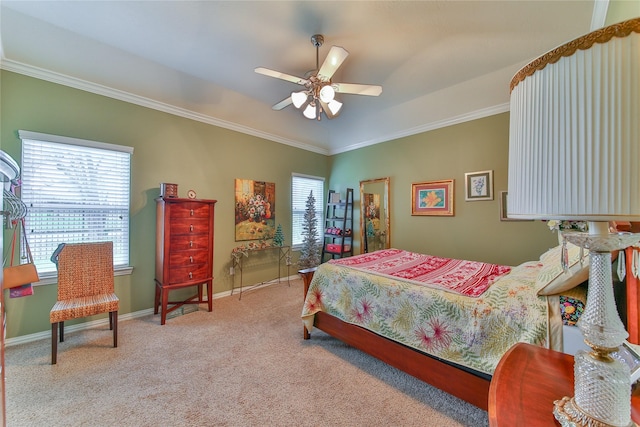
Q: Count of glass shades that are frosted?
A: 4